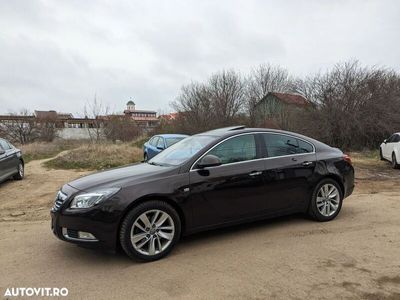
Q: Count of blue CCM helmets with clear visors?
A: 0